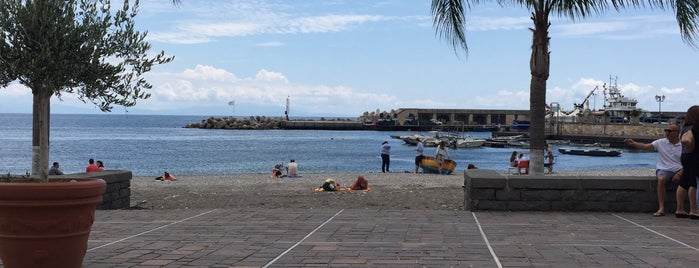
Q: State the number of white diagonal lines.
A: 4